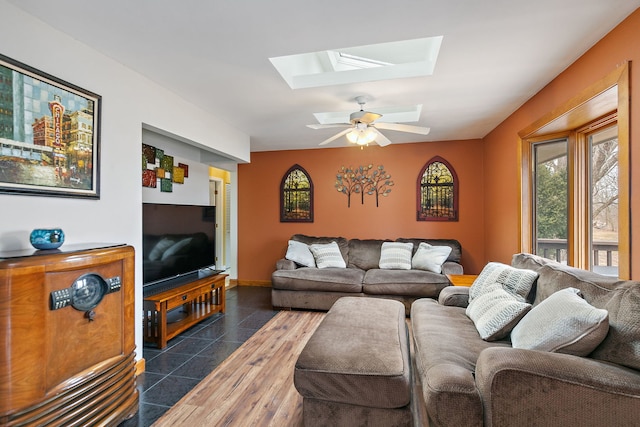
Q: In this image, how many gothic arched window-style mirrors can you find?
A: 2